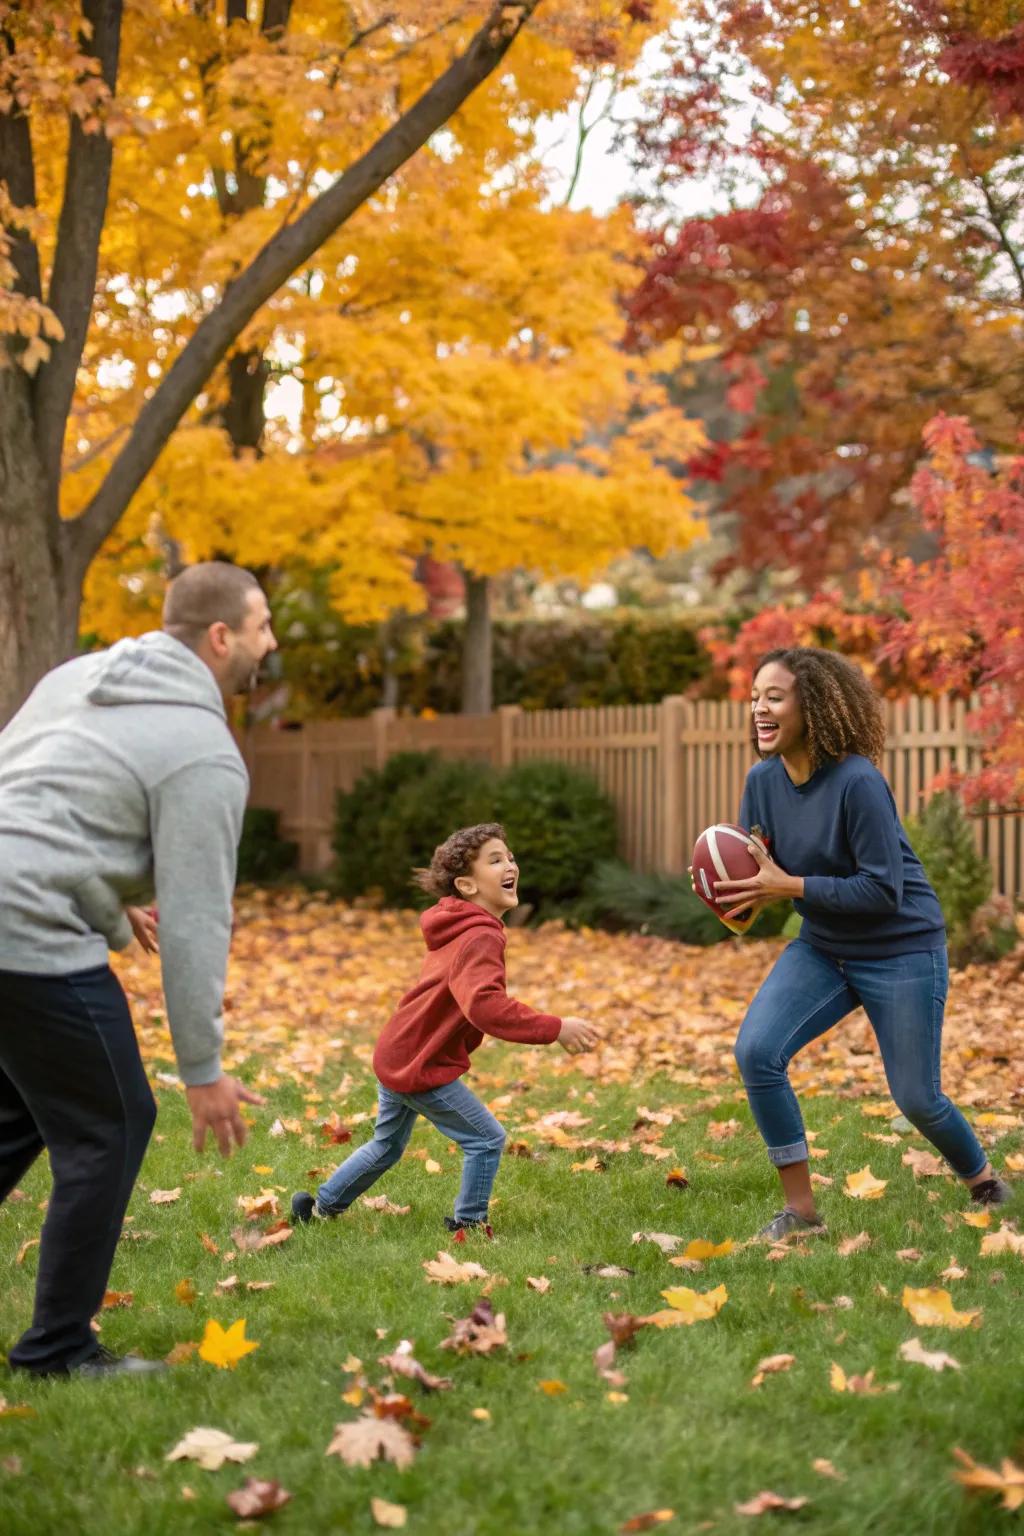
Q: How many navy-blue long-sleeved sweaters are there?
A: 1